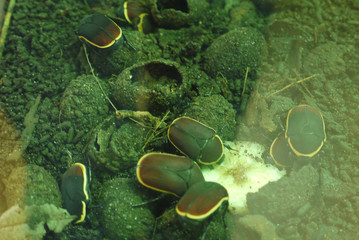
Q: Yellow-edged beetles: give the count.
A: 9